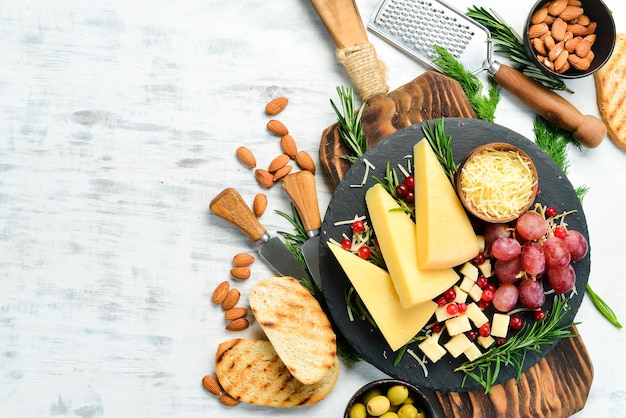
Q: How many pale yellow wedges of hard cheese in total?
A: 3